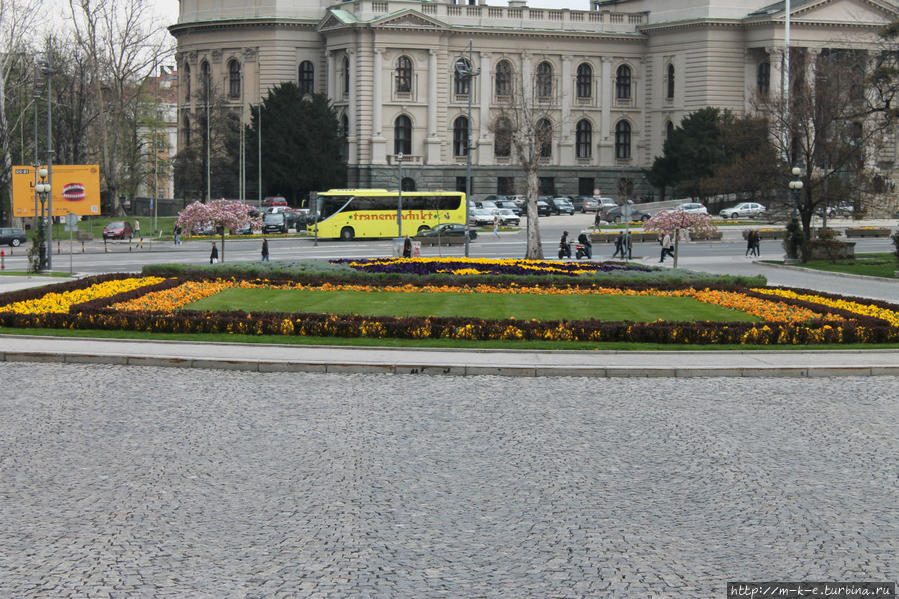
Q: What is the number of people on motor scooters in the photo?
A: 2